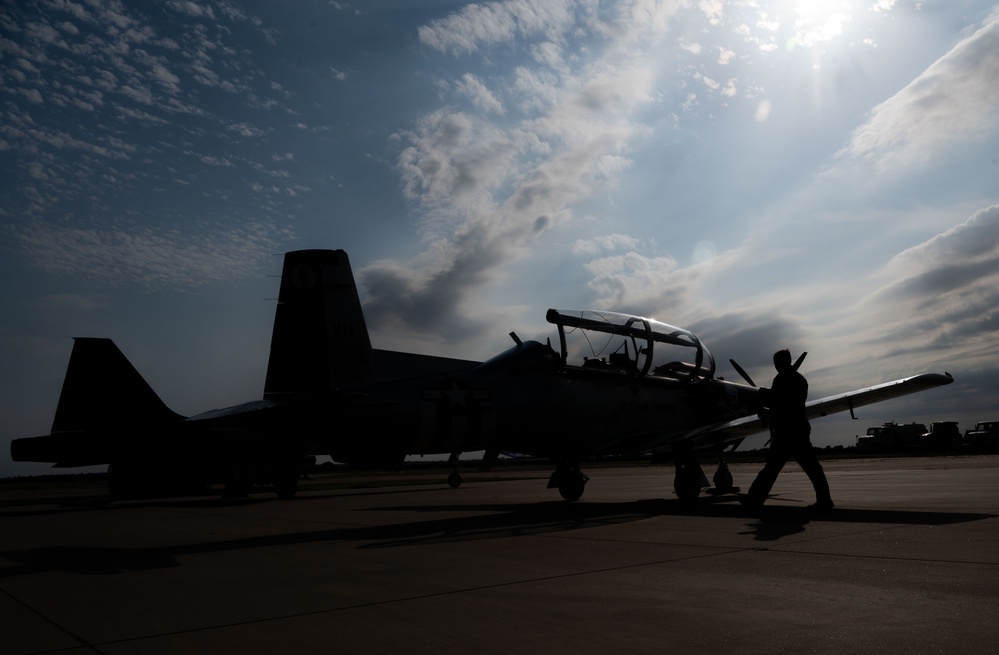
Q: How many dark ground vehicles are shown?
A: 3